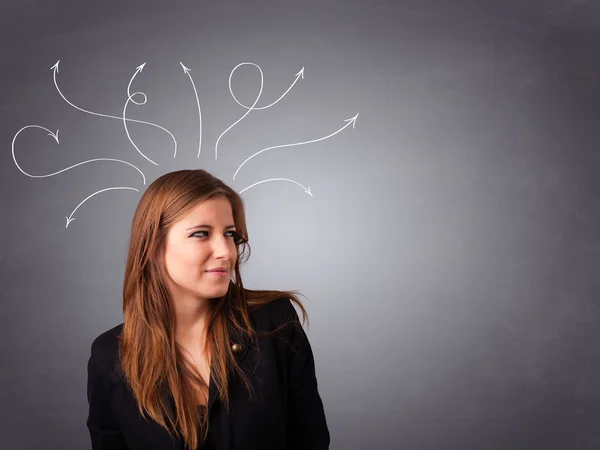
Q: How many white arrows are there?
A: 8